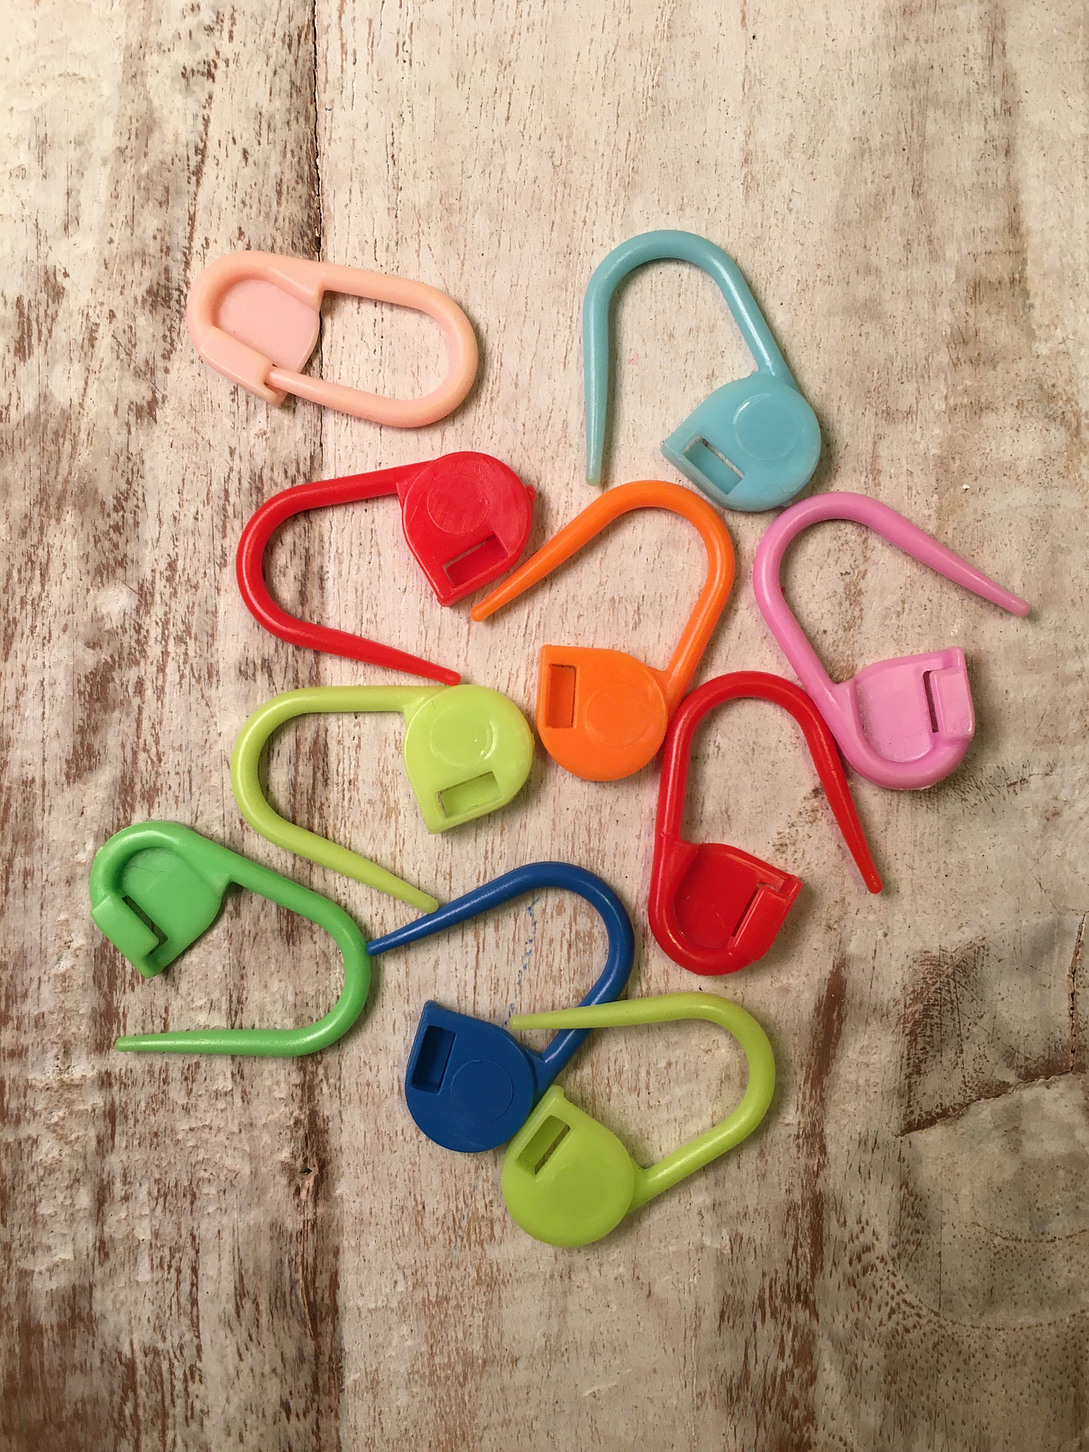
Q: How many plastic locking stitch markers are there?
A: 10